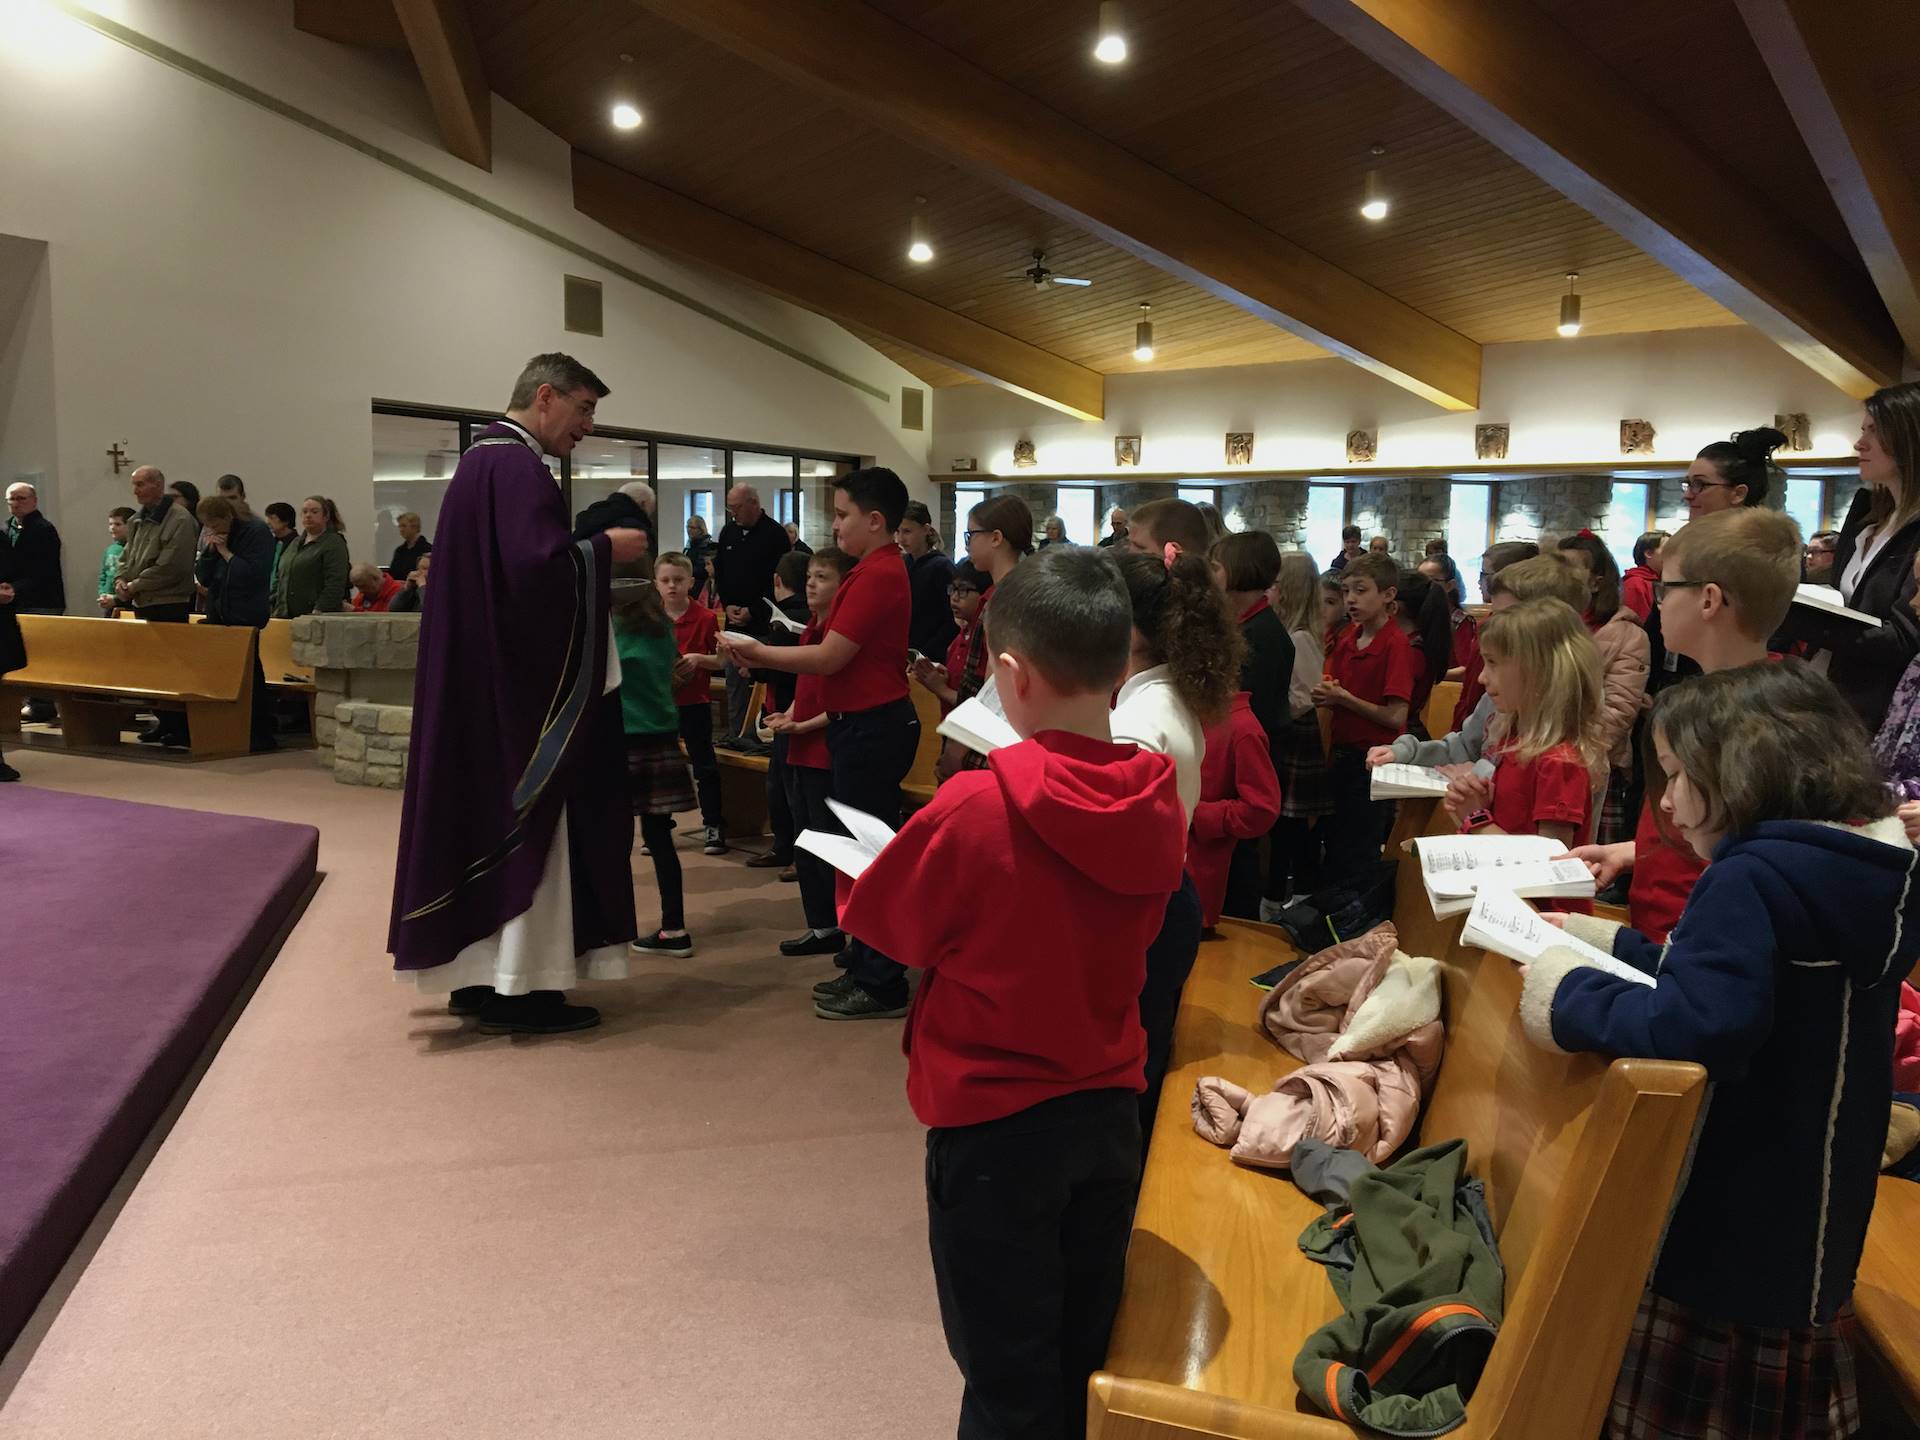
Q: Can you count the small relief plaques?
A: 7